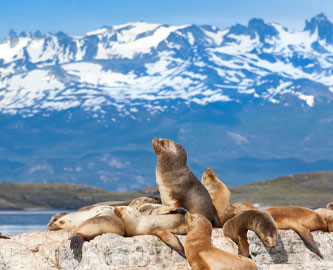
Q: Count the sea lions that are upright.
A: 3